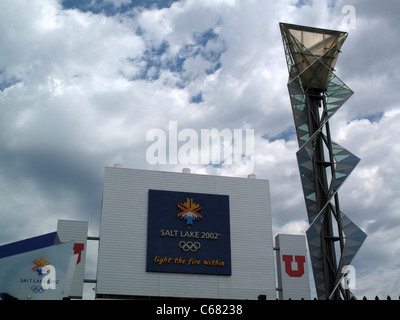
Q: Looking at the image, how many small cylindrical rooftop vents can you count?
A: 3